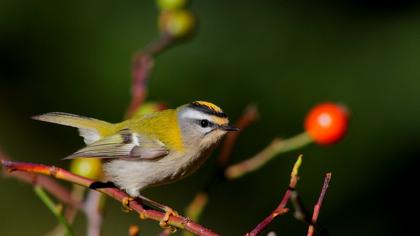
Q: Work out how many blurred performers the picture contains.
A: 0